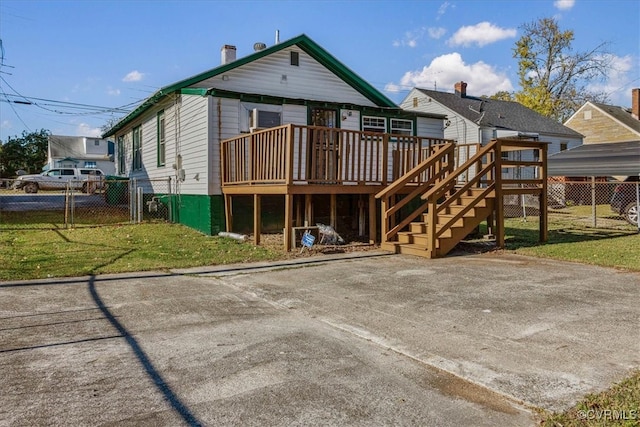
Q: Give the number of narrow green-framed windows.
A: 3